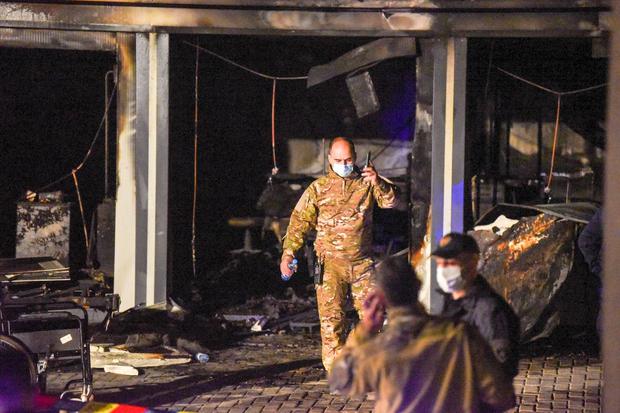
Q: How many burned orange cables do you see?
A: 4